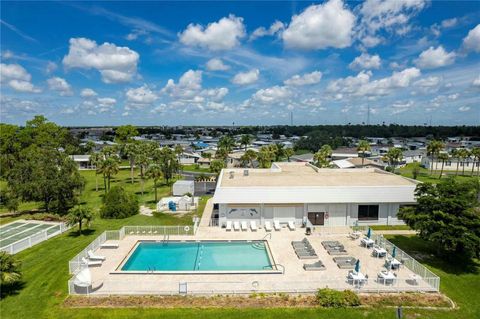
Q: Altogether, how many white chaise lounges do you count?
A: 10